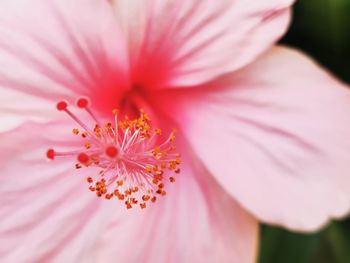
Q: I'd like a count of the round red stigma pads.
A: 5